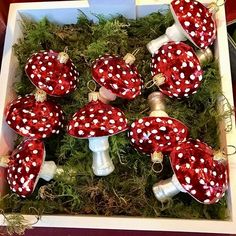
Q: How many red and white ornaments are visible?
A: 9